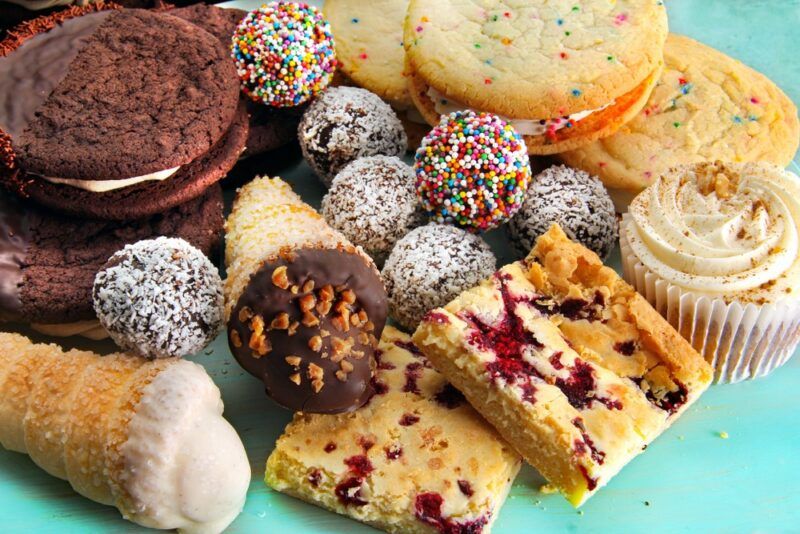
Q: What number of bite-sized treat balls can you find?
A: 7